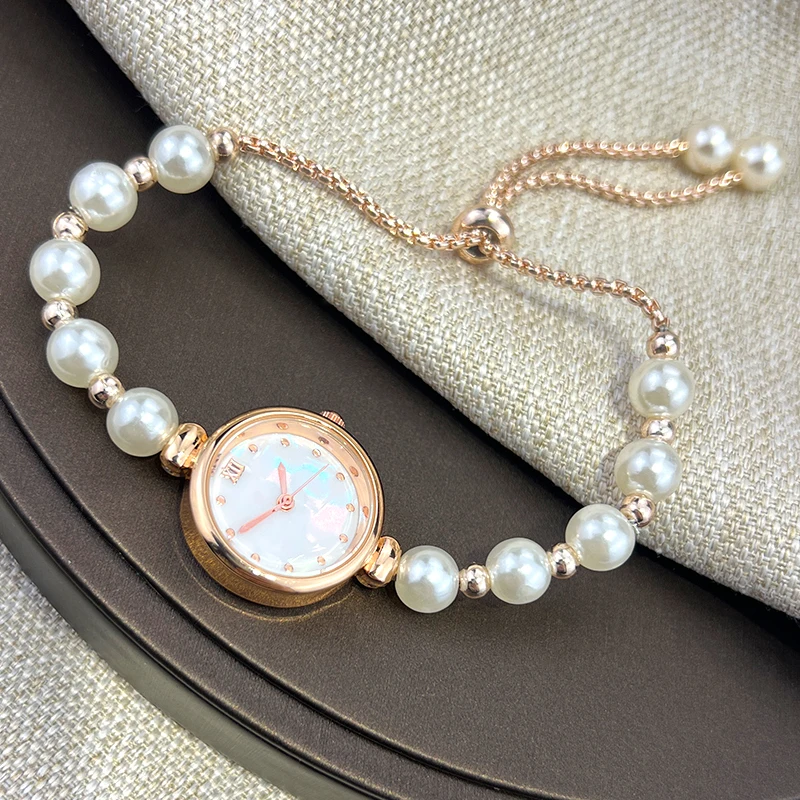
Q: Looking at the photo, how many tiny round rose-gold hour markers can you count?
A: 11